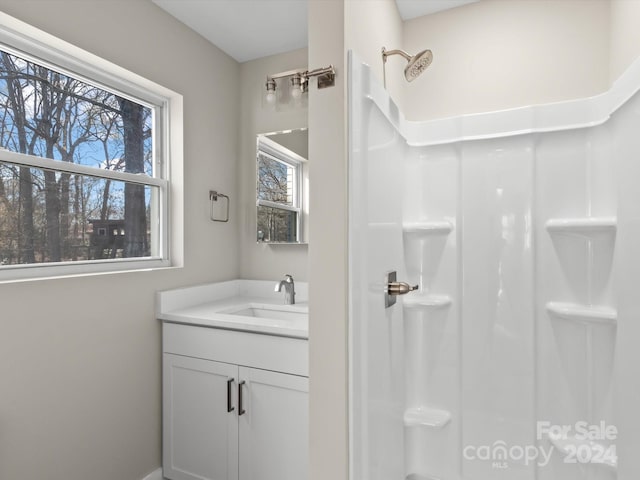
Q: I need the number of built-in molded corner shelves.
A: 6